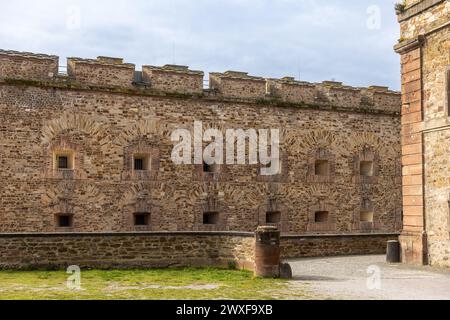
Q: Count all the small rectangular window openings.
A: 12